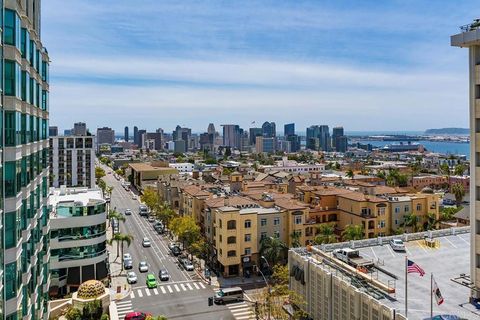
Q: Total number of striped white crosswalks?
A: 3